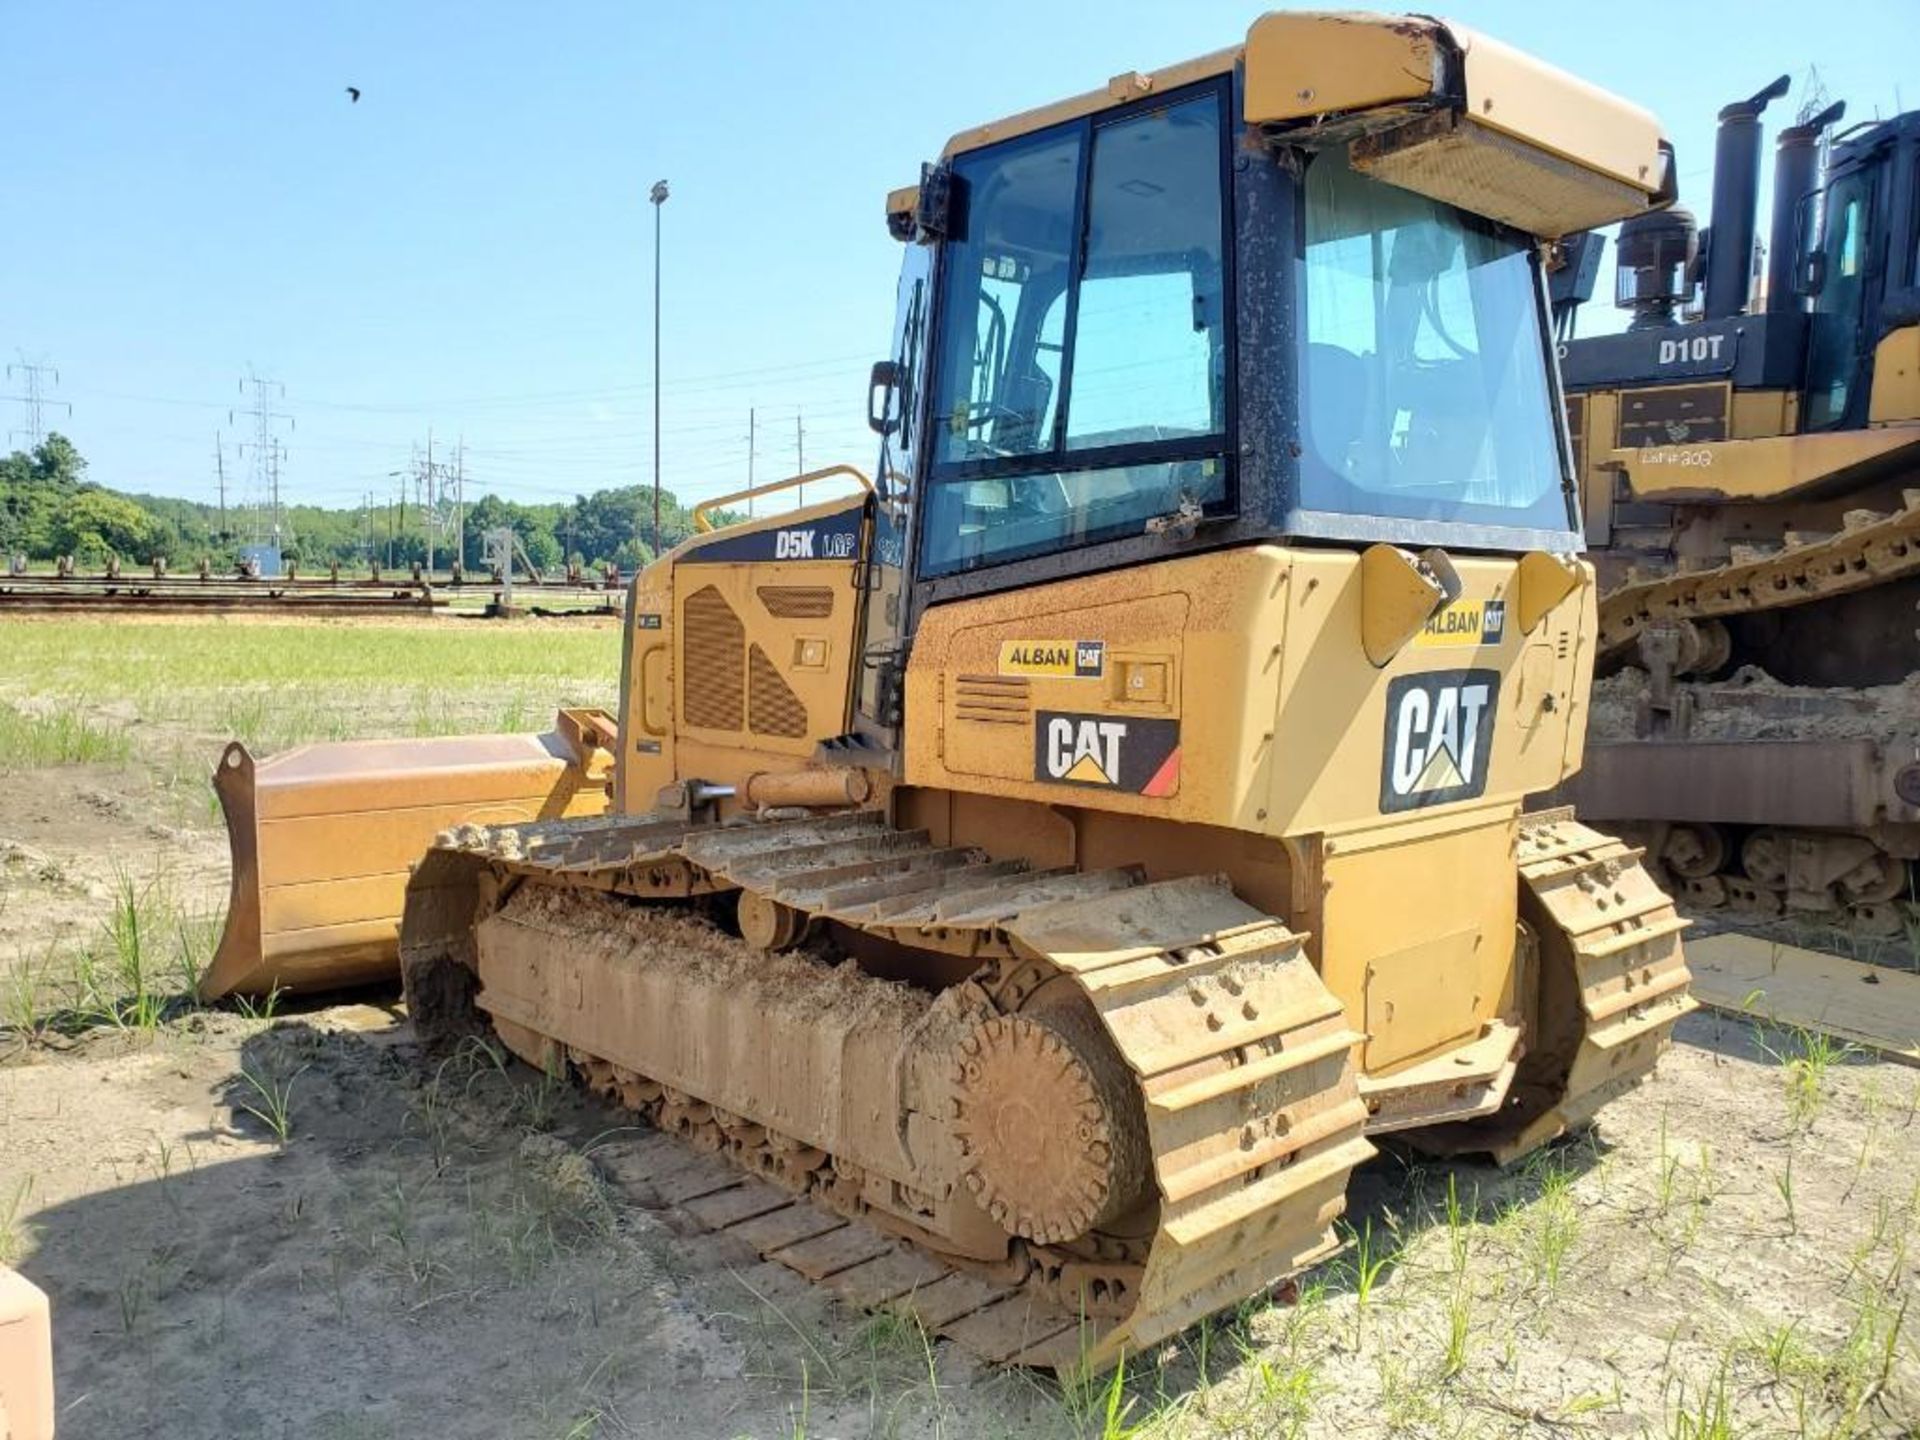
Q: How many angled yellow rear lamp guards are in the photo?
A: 2